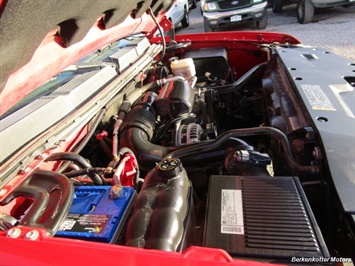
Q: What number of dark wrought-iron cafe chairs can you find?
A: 0